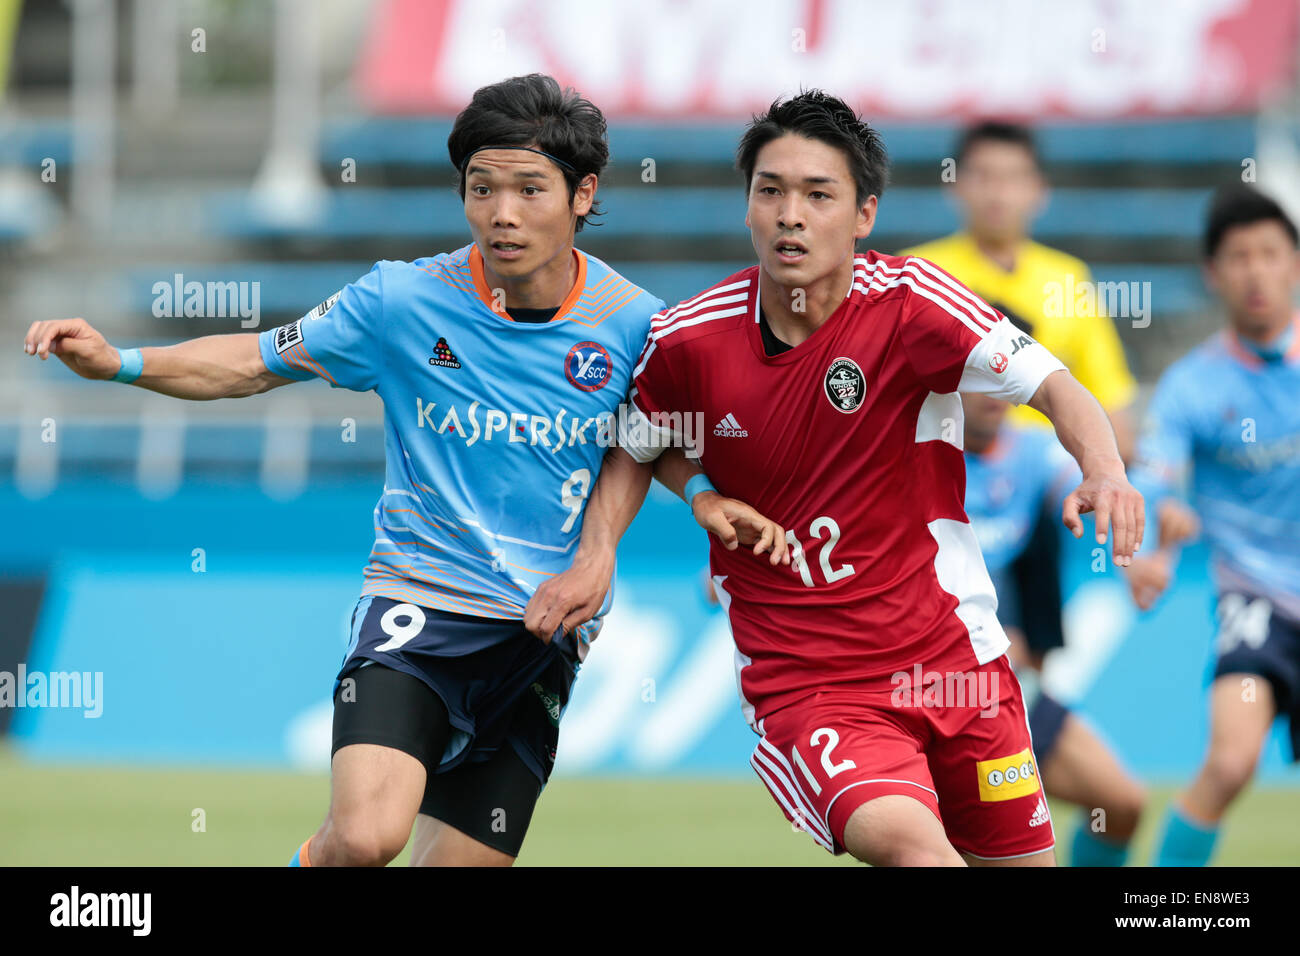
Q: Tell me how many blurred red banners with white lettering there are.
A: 1